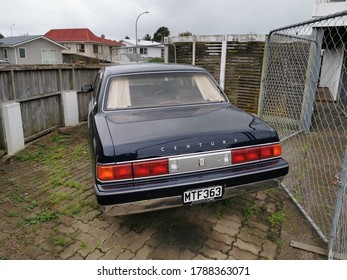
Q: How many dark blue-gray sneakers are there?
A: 0